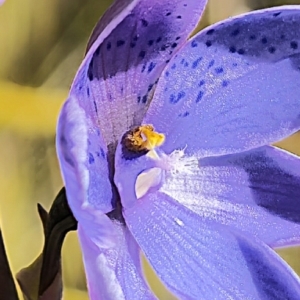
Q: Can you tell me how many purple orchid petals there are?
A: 6